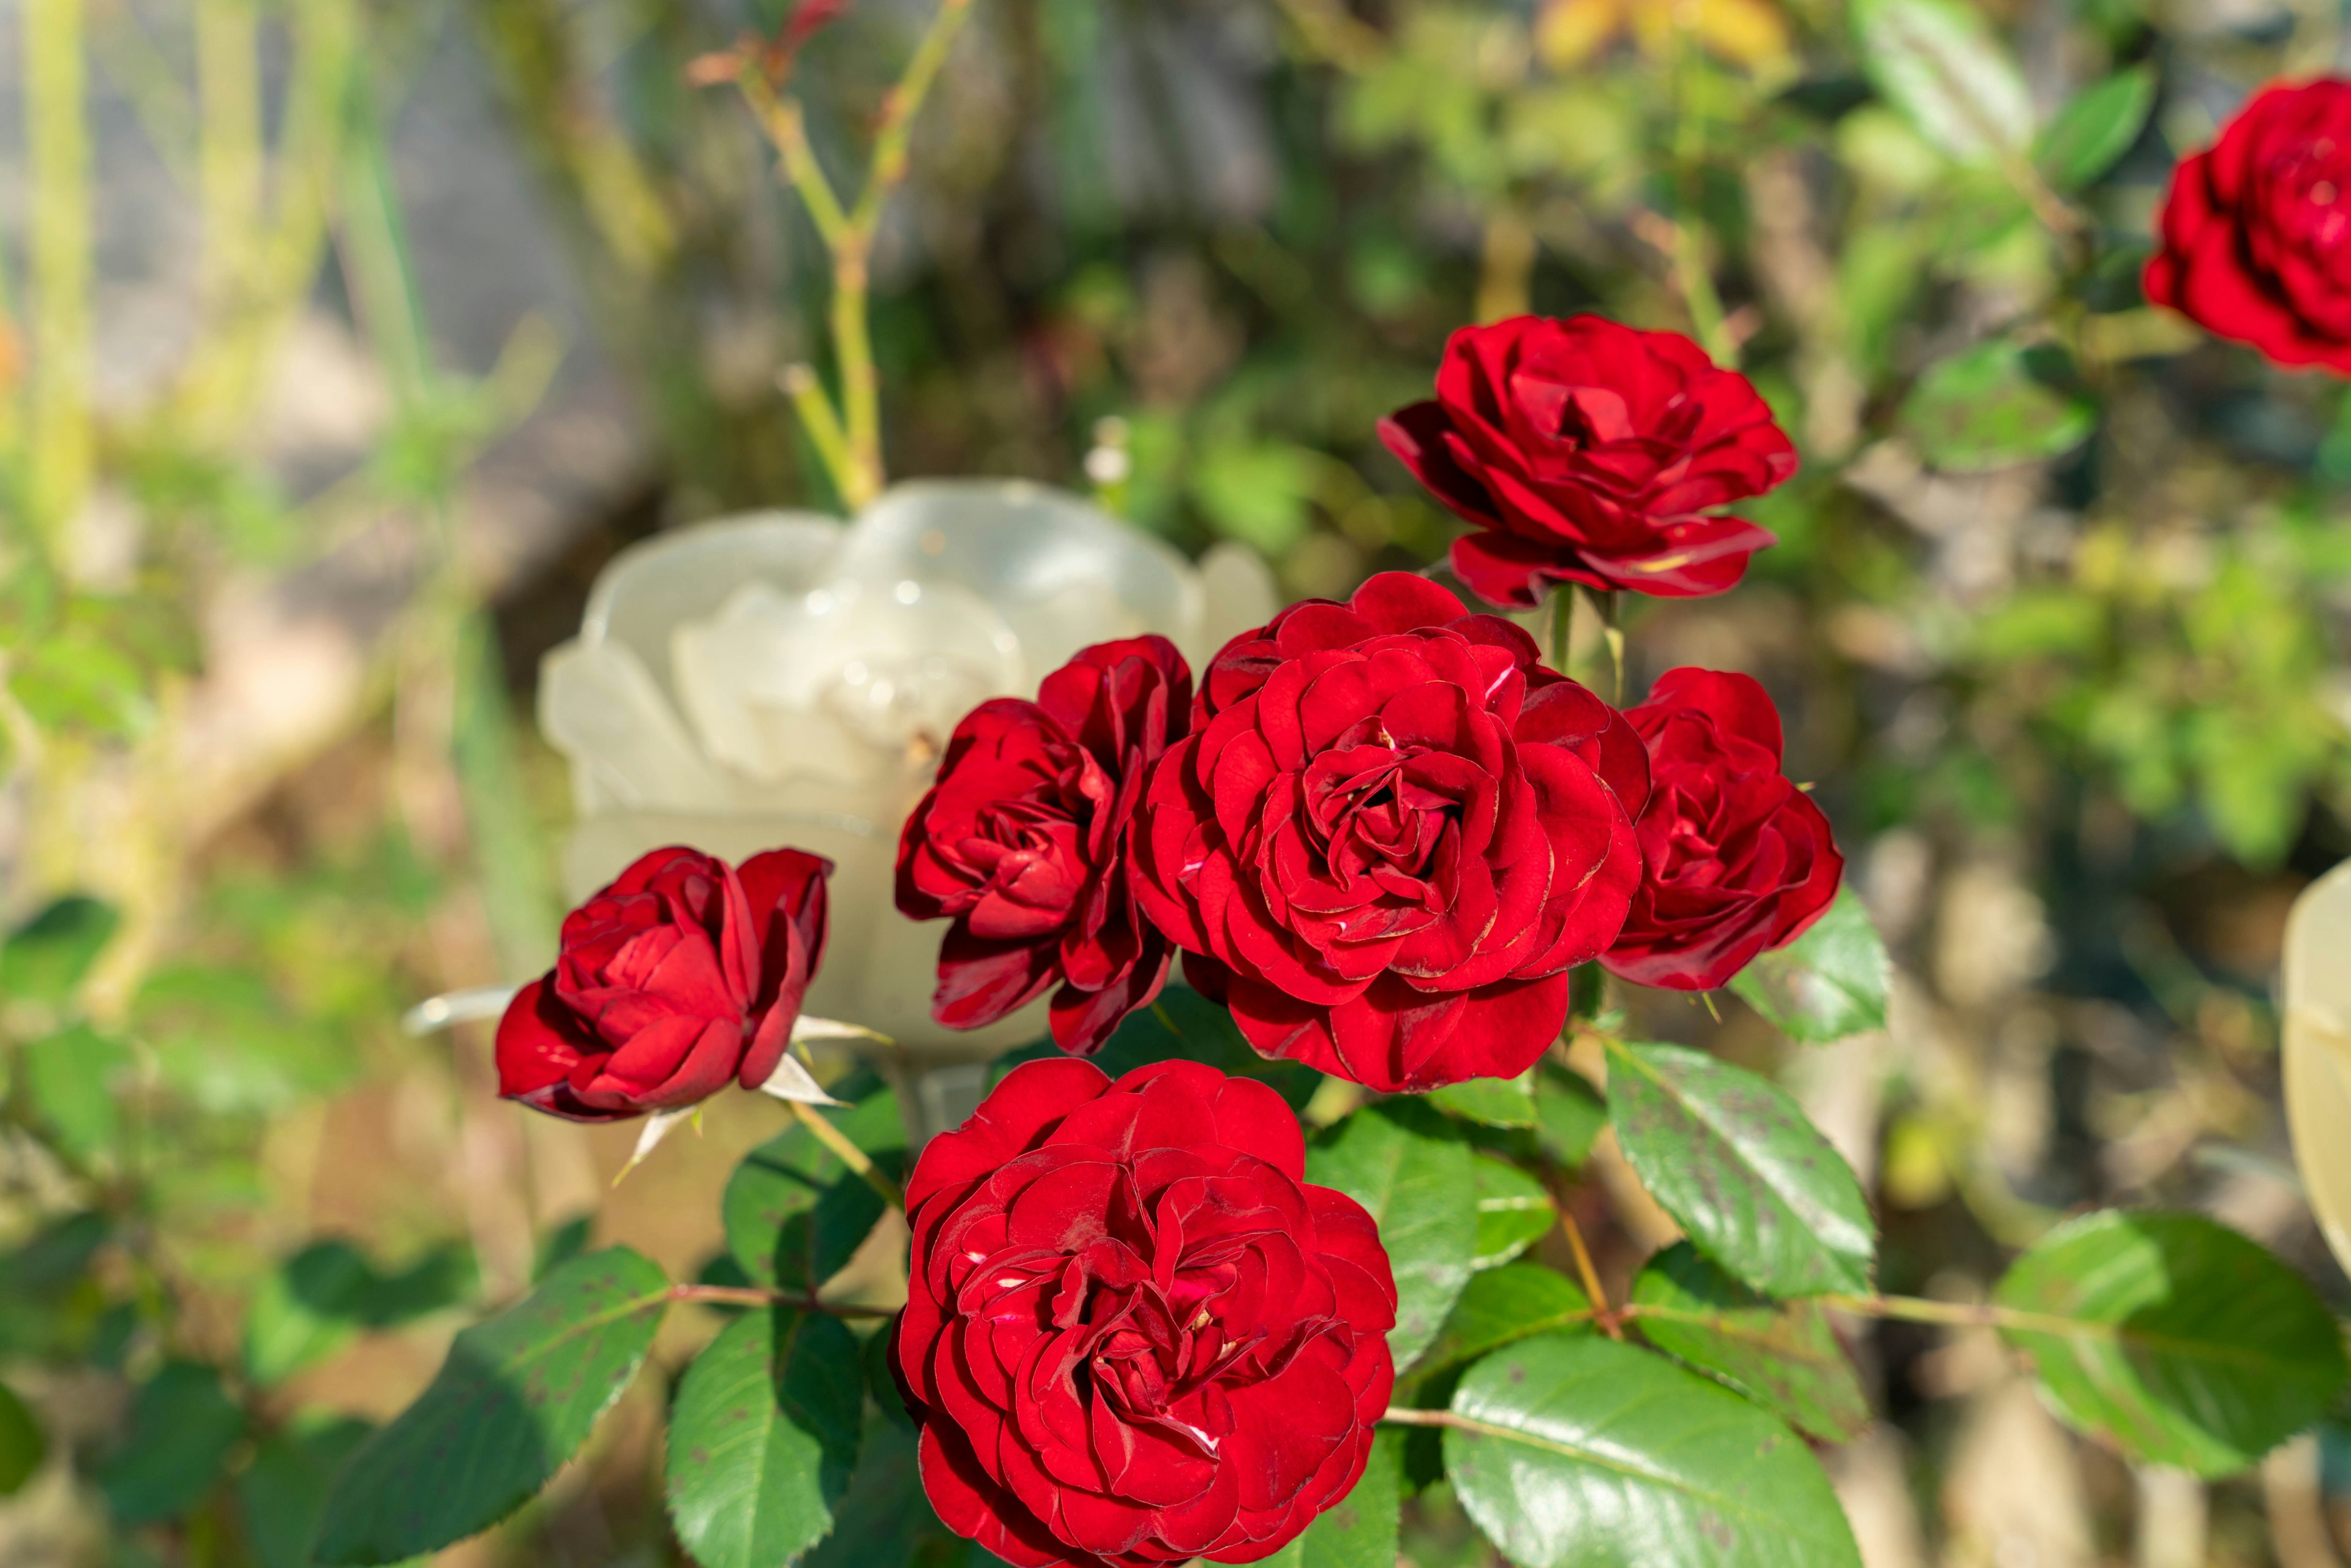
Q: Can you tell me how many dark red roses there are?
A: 7